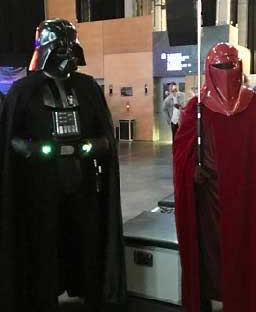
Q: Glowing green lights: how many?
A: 2